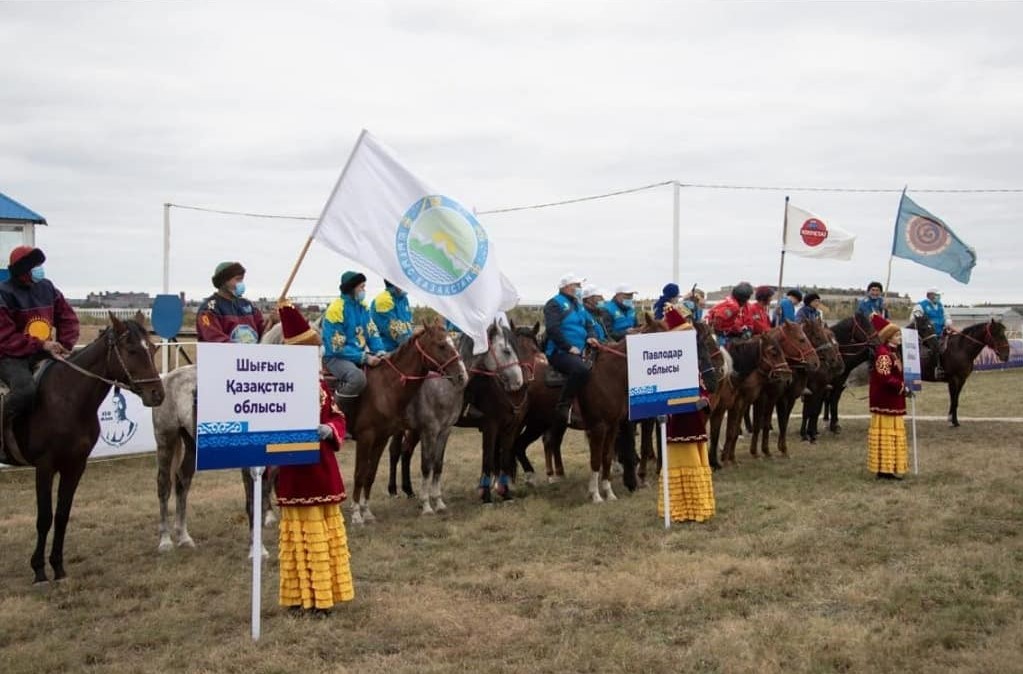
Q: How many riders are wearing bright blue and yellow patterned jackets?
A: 2